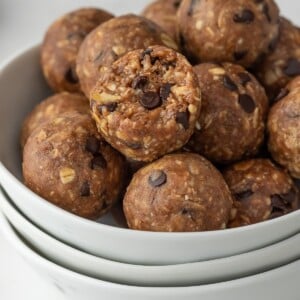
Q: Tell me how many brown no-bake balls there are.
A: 12